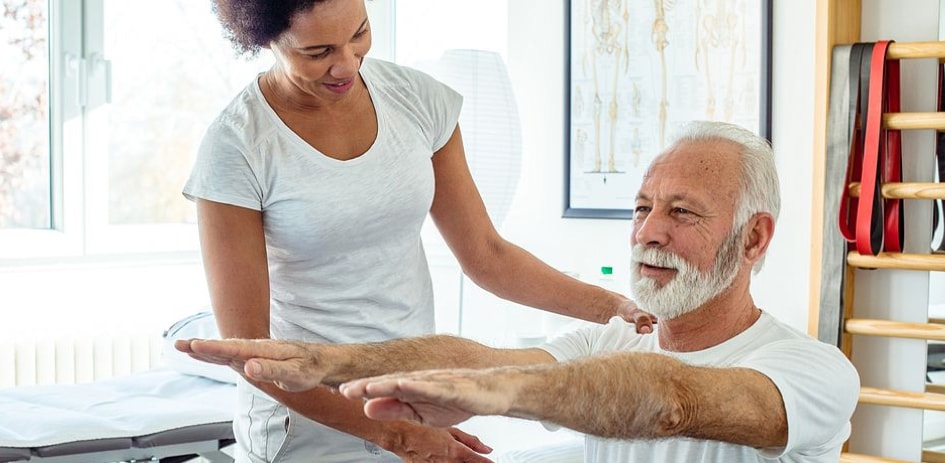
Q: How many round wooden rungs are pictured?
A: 7